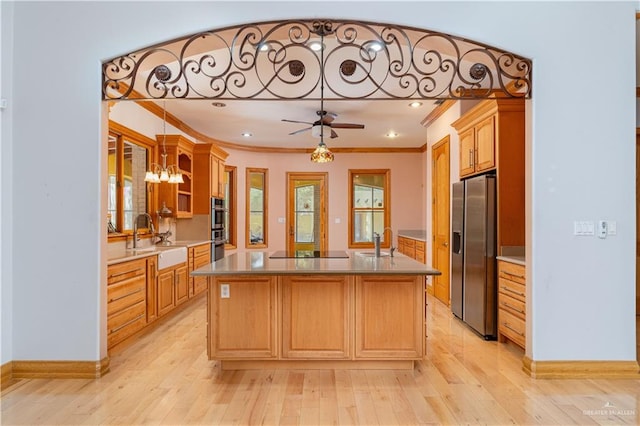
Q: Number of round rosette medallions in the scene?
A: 4